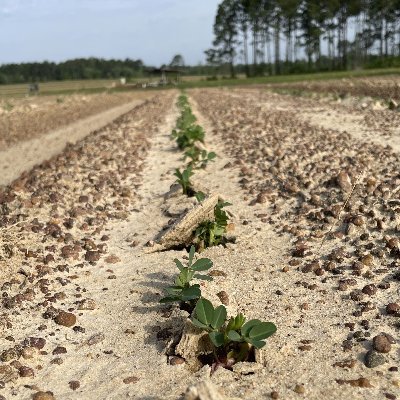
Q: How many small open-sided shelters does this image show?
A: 1